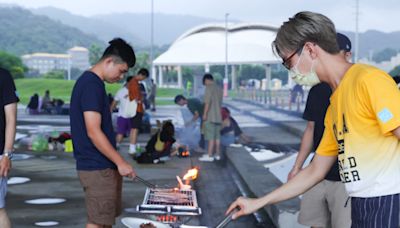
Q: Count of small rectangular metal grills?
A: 1